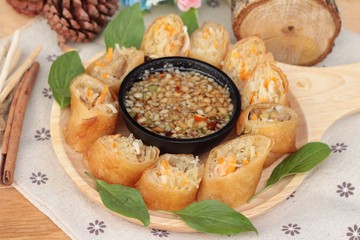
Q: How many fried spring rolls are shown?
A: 10